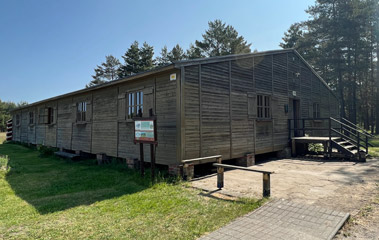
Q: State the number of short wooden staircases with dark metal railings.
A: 1